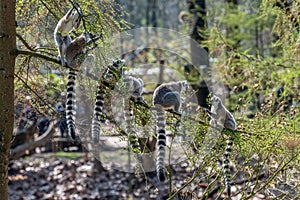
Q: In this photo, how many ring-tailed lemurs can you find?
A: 6